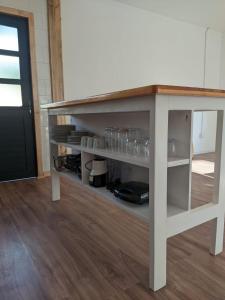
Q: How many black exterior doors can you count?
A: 1